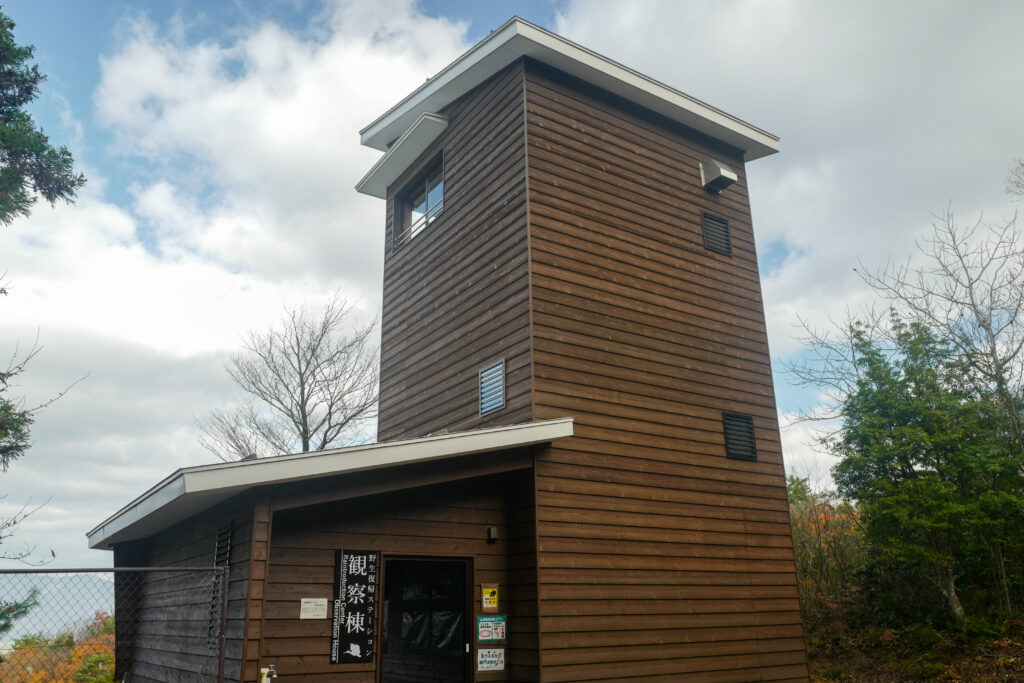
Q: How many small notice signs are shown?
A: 4